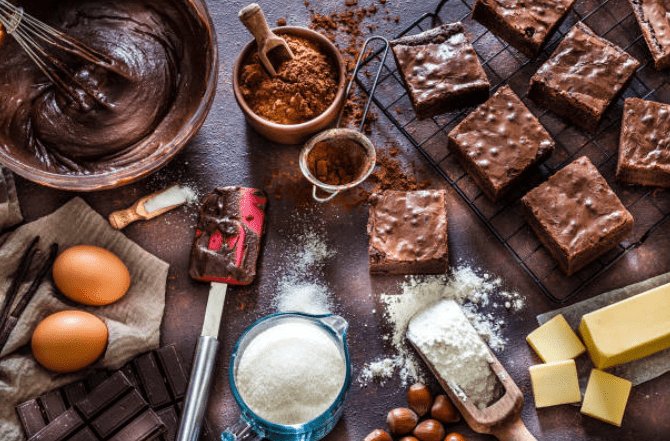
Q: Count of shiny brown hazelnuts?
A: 7